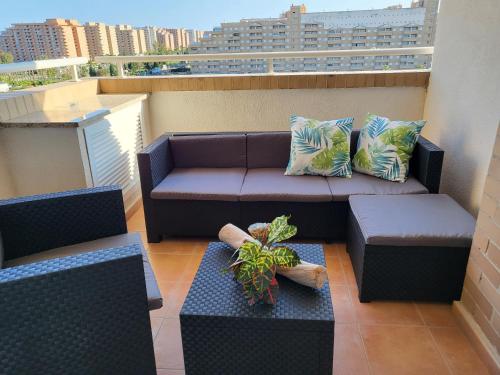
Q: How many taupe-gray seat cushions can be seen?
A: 5